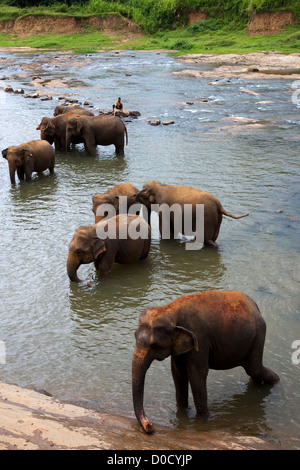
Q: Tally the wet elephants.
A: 8